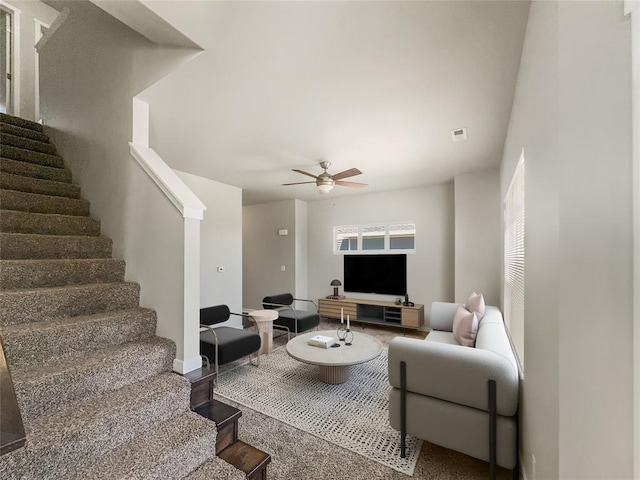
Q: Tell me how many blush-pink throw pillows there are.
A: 2